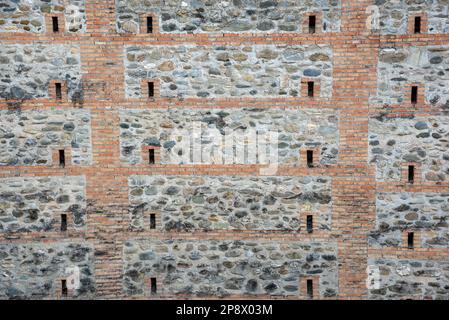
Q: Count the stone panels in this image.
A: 15